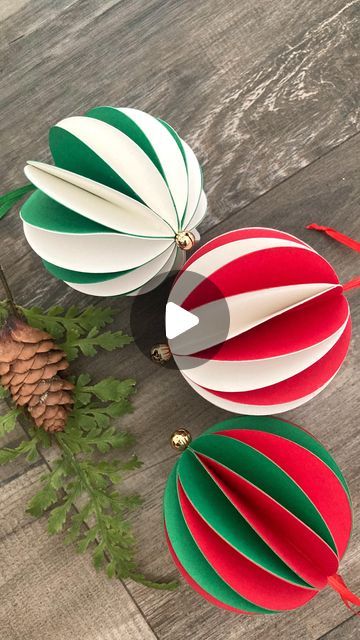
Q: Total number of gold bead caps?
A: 3